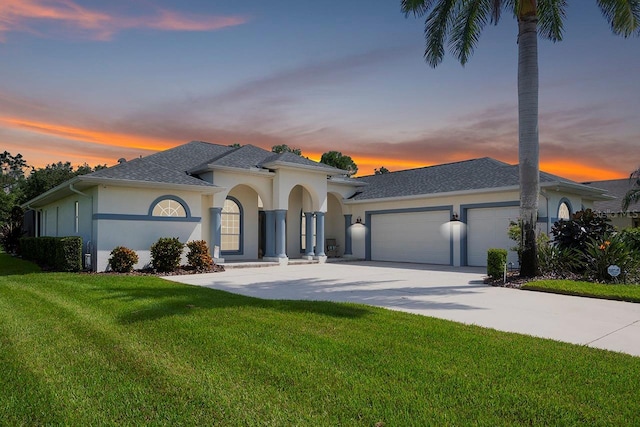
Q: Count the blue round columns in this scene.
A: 6